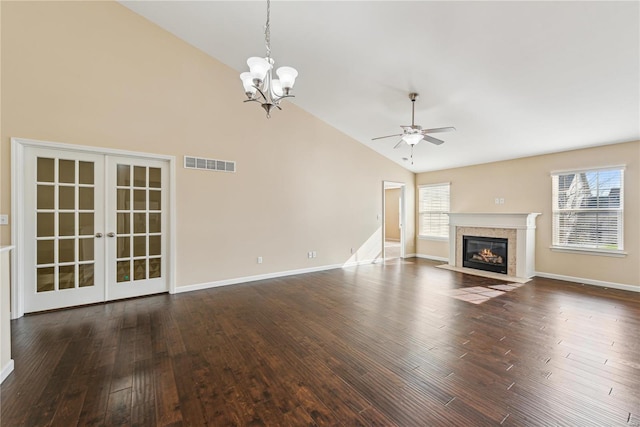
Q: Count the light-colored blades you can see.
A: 5